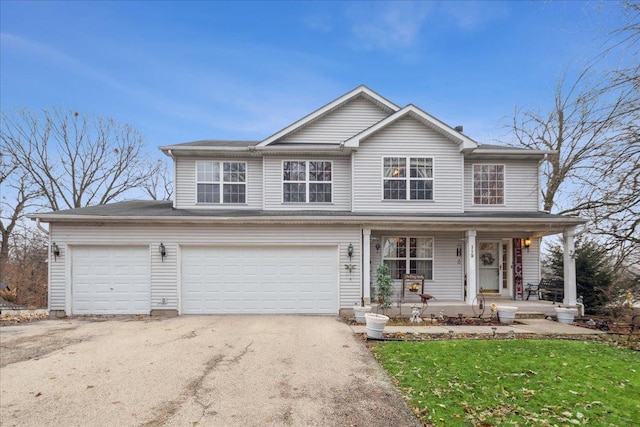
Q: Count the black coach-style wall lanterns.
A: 4